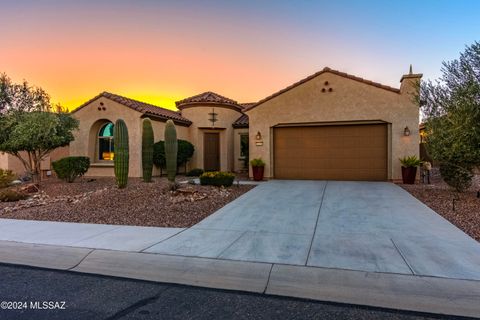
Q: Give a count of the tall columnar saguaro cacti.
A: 3